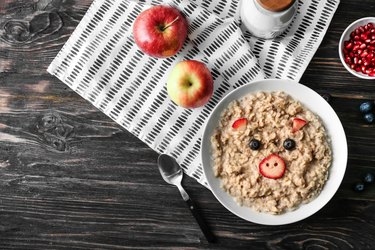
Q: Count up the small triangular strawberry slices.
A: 2